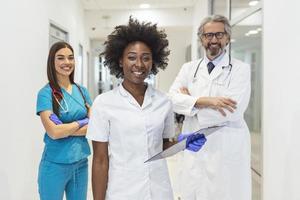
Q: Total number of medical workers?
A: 3